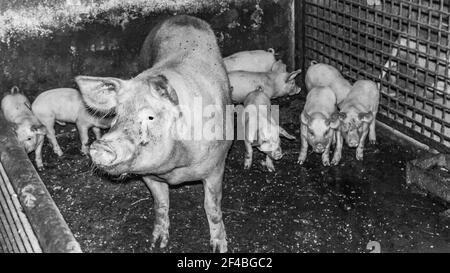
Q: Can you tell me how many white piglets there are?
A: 8